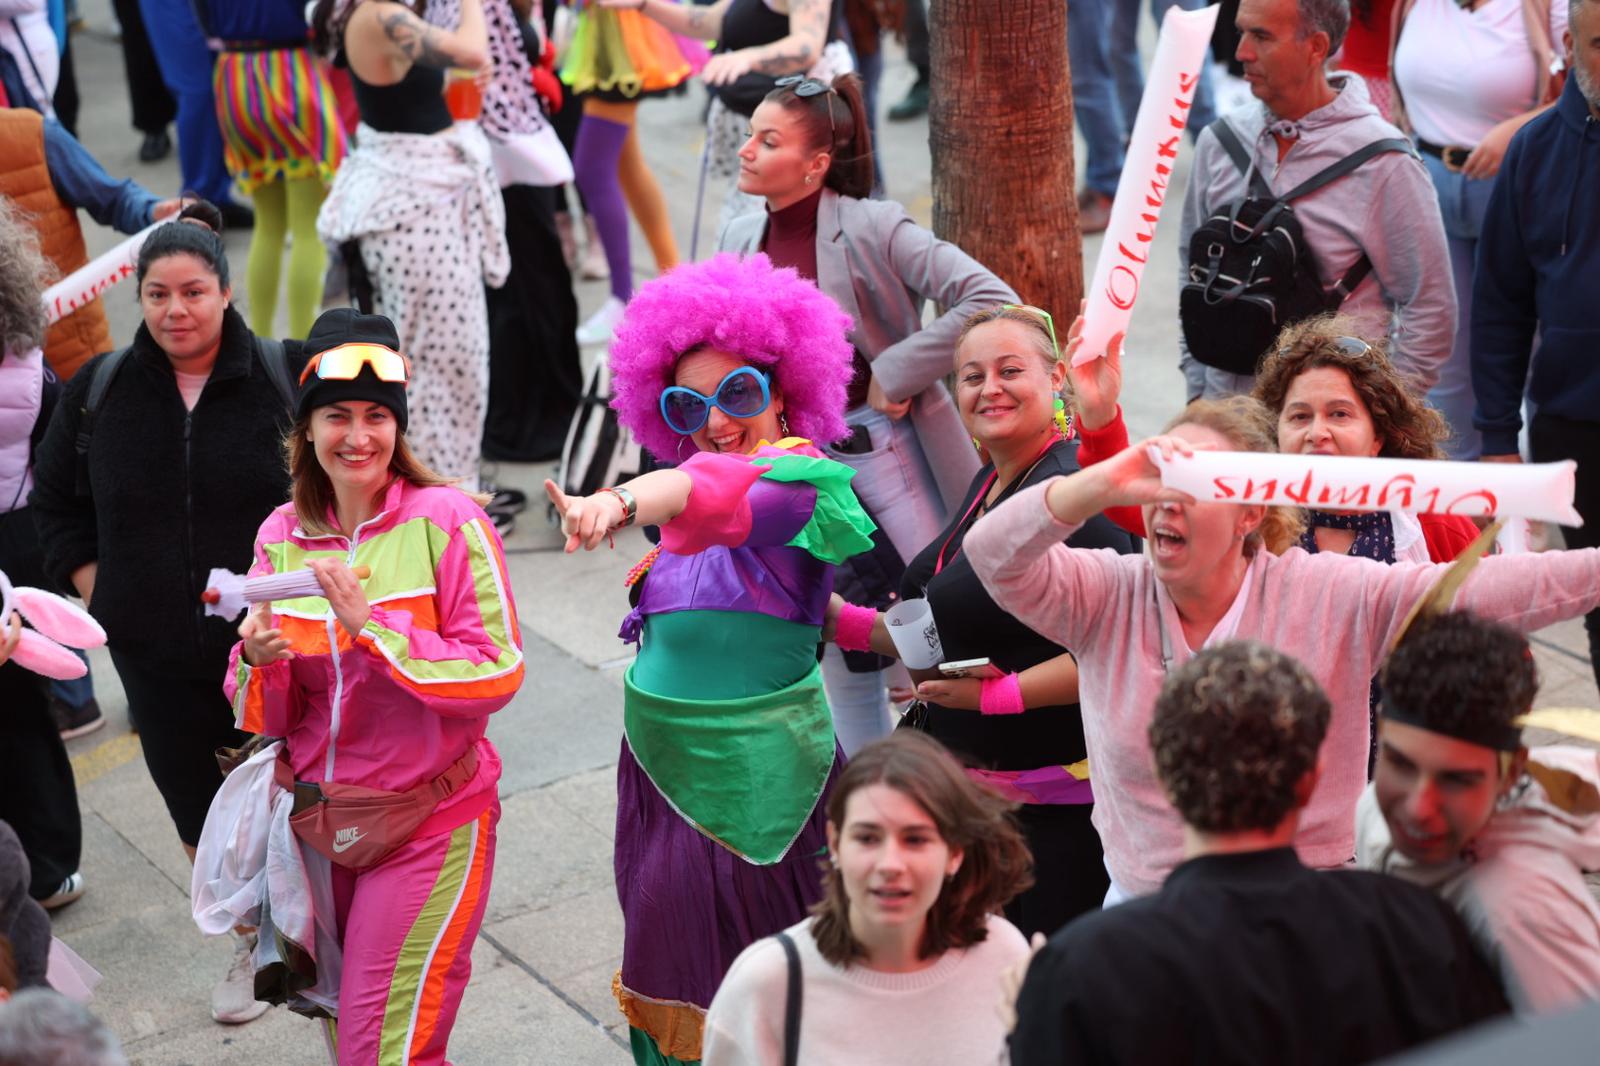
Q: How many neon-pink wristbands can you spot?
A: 2